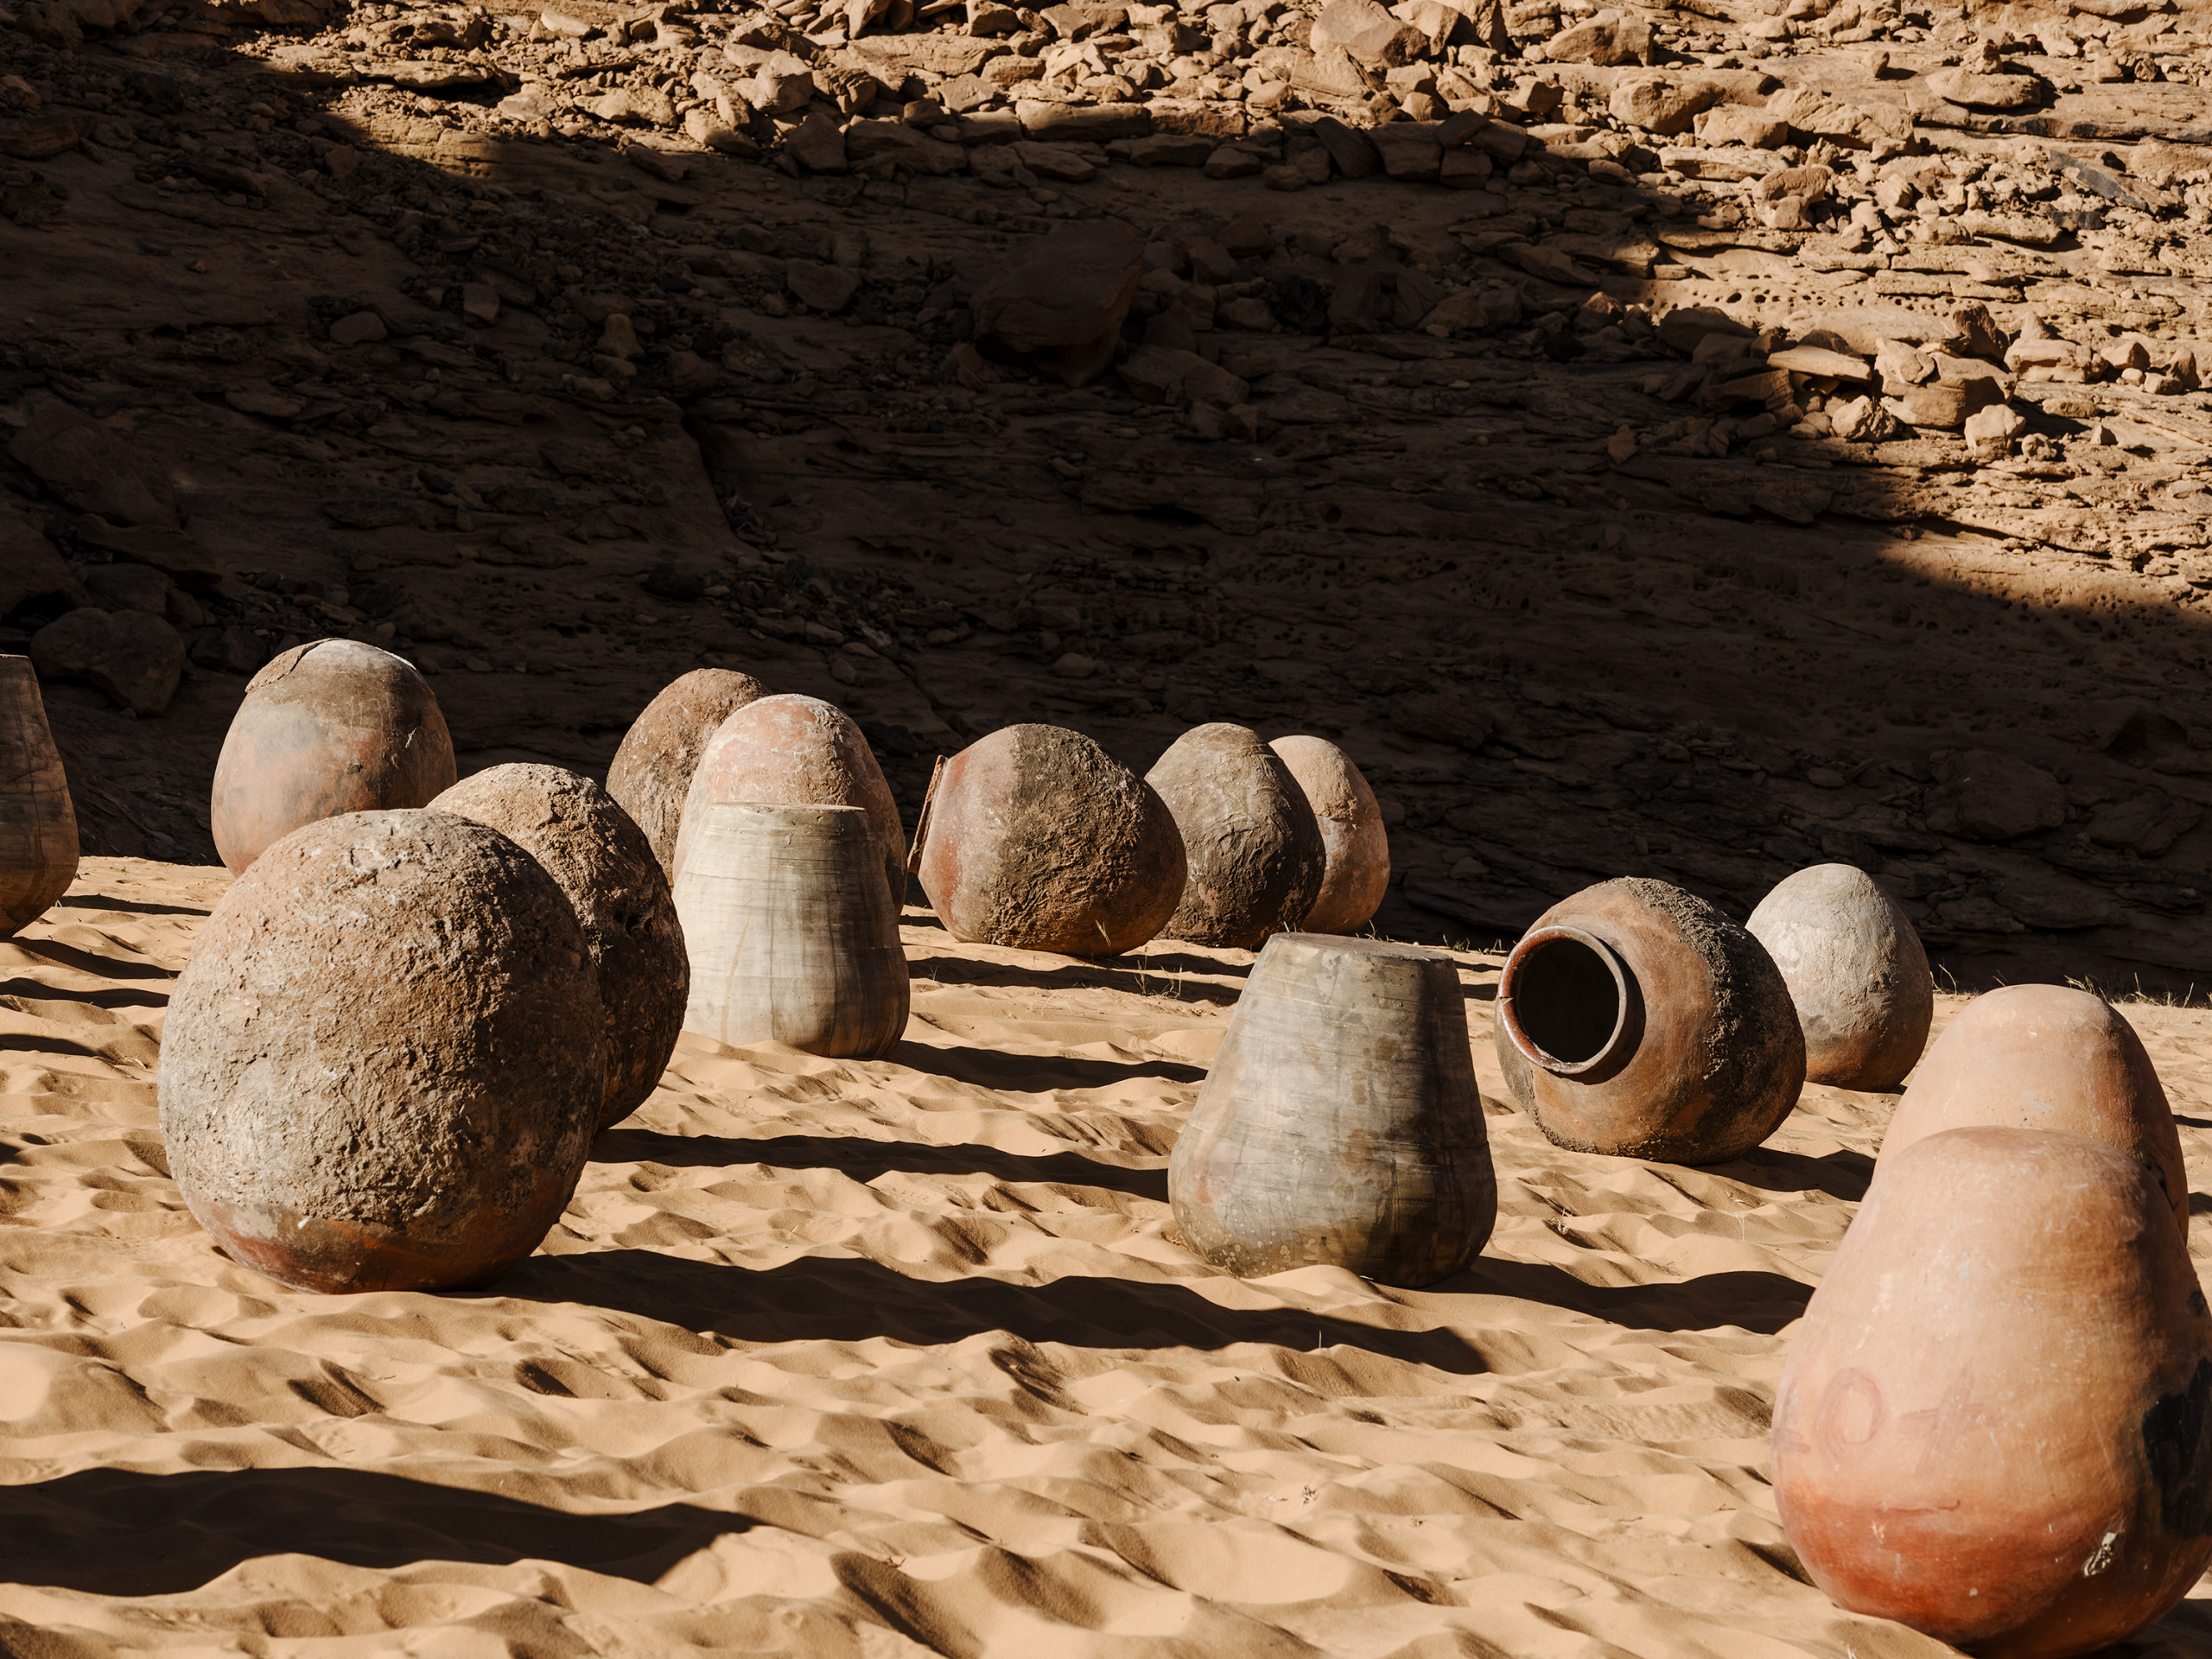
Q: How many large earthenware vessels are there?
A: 15